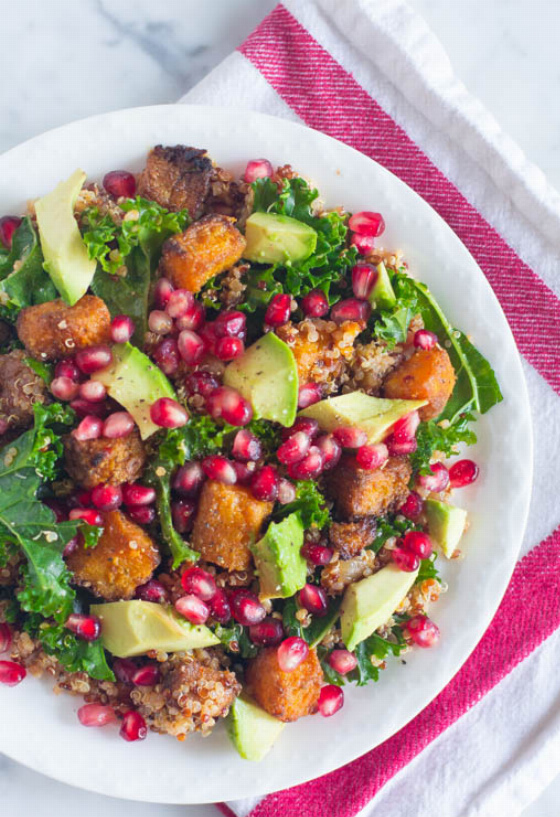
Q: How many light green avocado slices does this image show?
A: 11